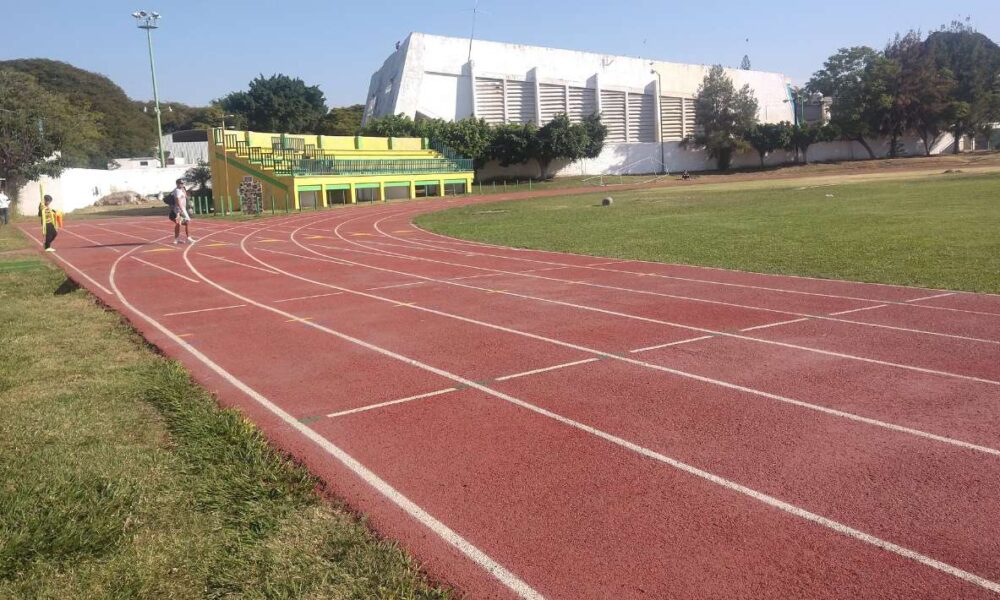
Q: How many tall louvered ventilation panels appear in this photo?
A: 8